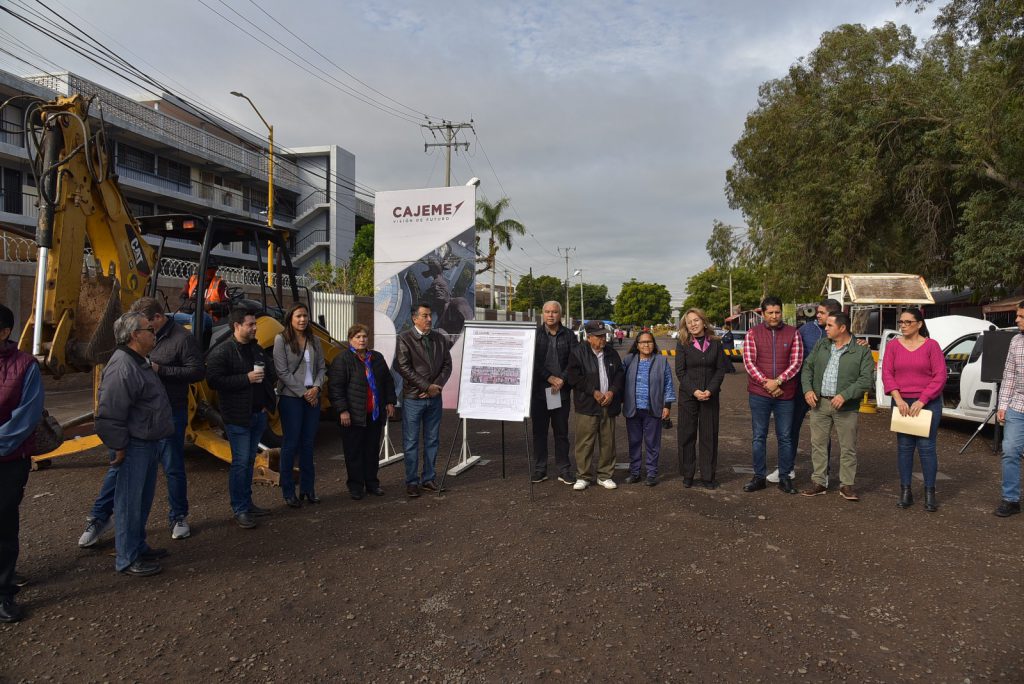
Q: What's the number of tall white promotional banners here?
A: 1